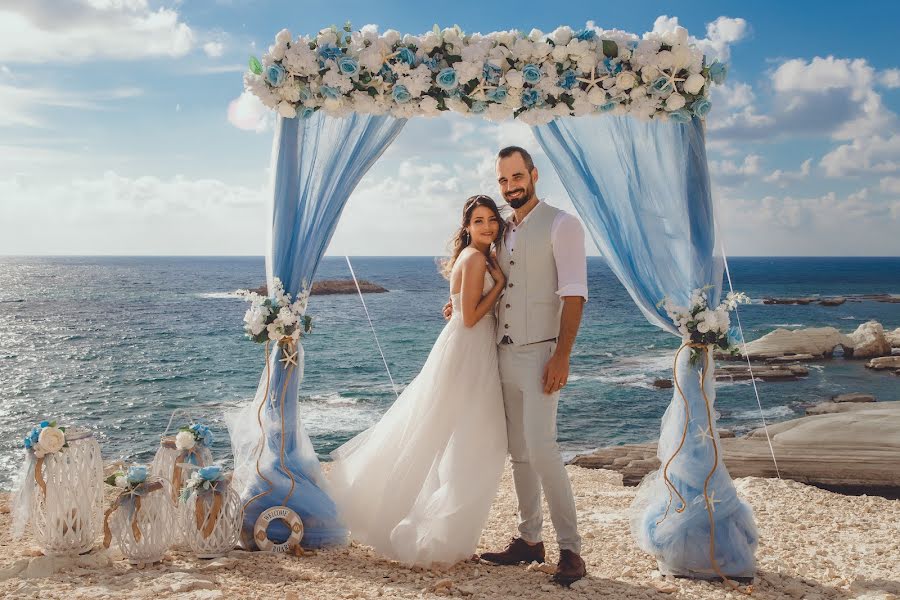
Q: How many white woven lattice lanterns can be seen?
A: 4